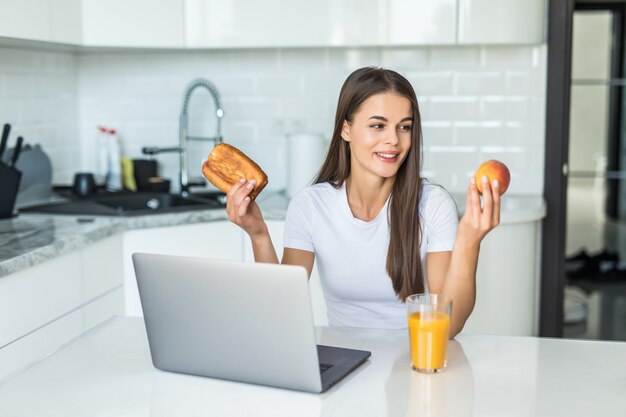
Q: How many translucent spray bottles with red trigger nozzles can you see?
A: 2